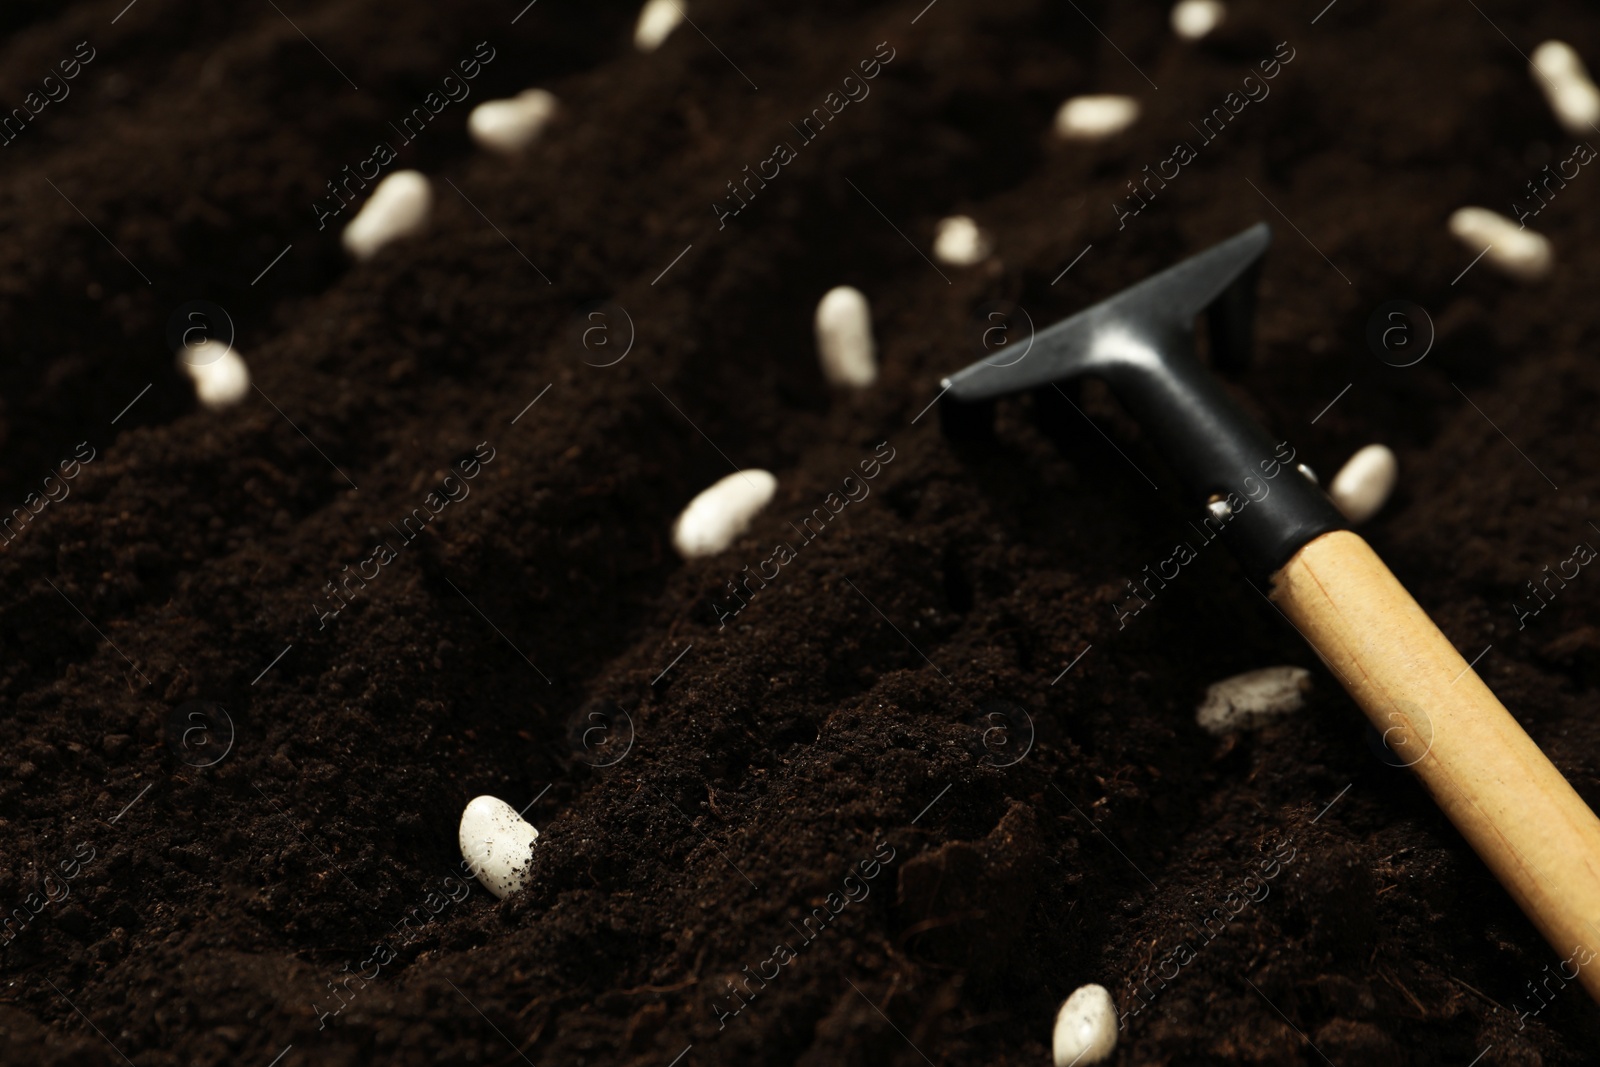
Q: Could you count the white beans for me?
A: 15